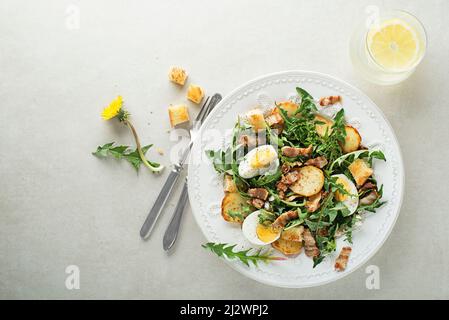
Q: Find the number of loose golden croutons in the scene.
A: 3